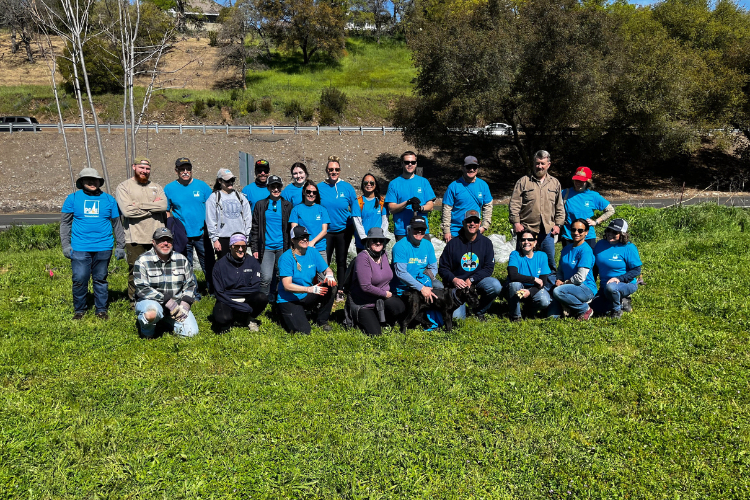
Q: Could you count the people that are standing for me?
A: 14